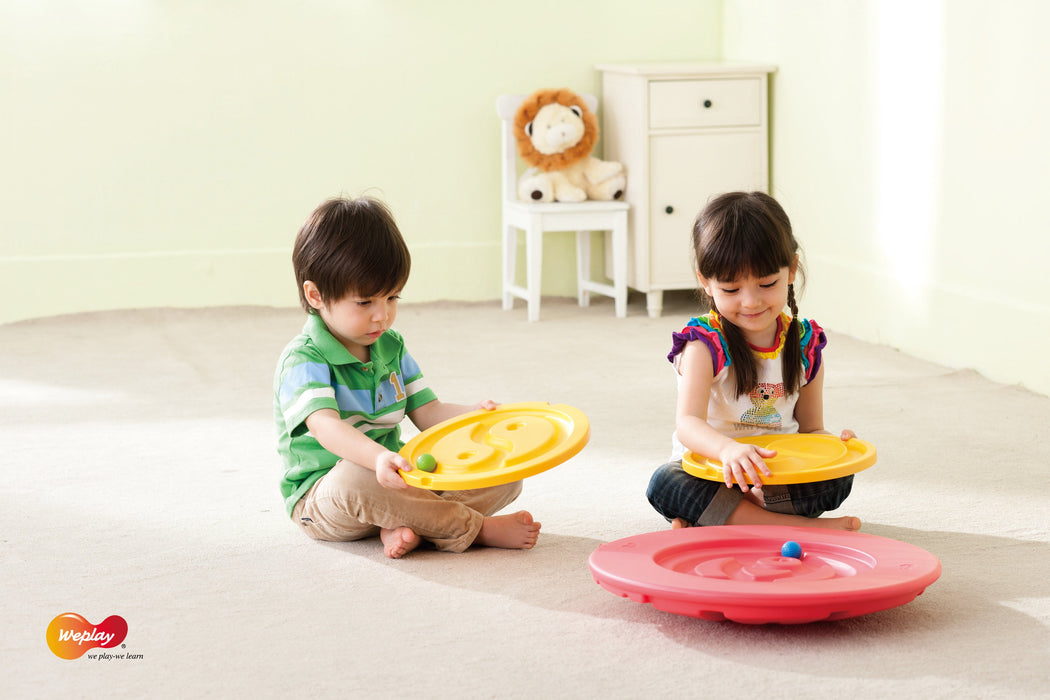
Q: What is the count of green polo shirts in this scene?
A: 1